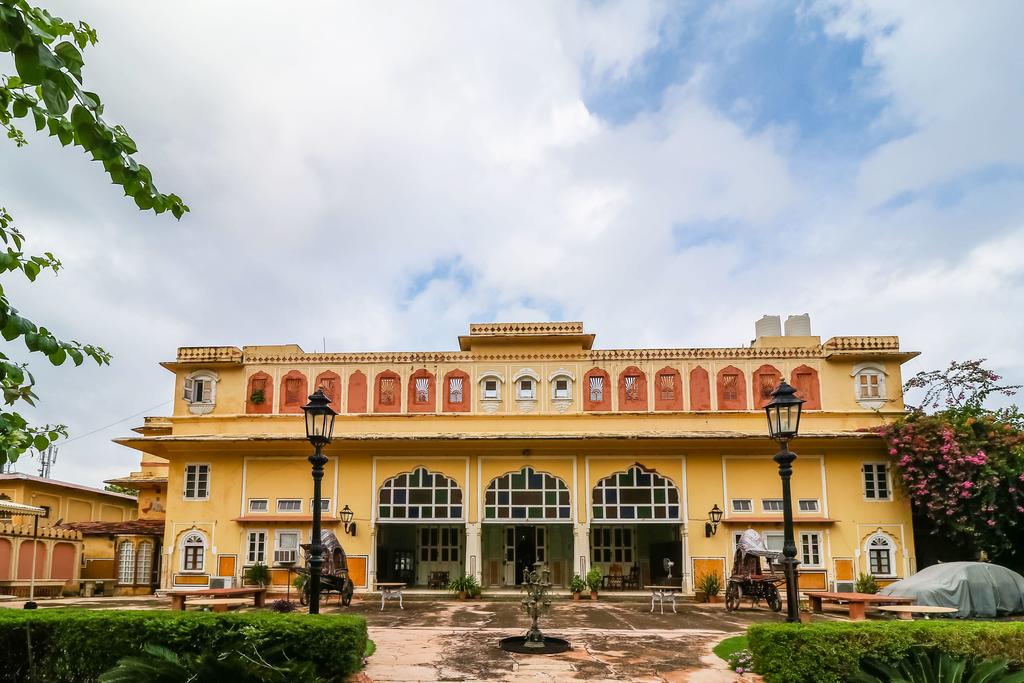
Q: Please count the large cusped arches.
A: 3